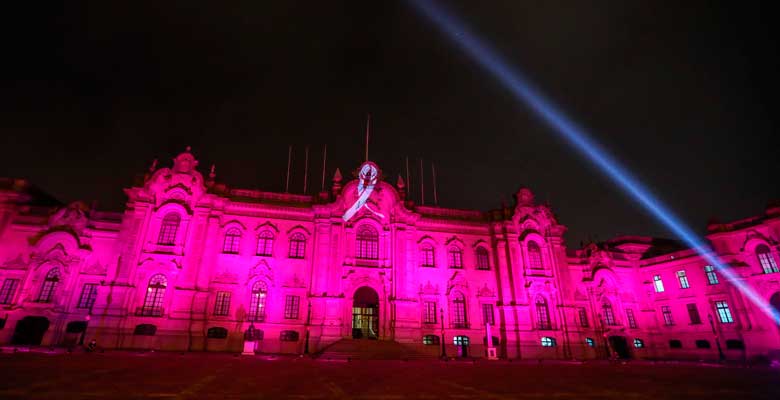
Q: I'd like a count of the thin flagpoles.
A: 7